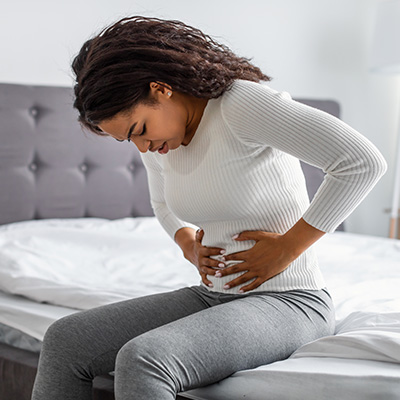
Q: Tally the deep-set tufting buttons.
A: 4